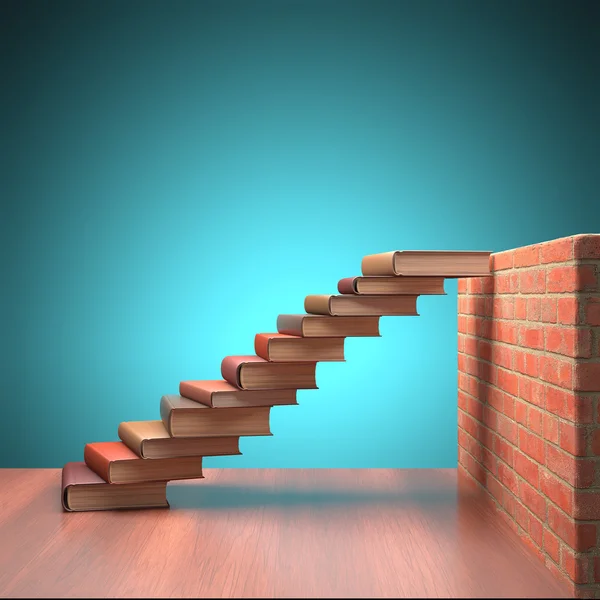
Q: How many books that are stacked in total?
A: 11